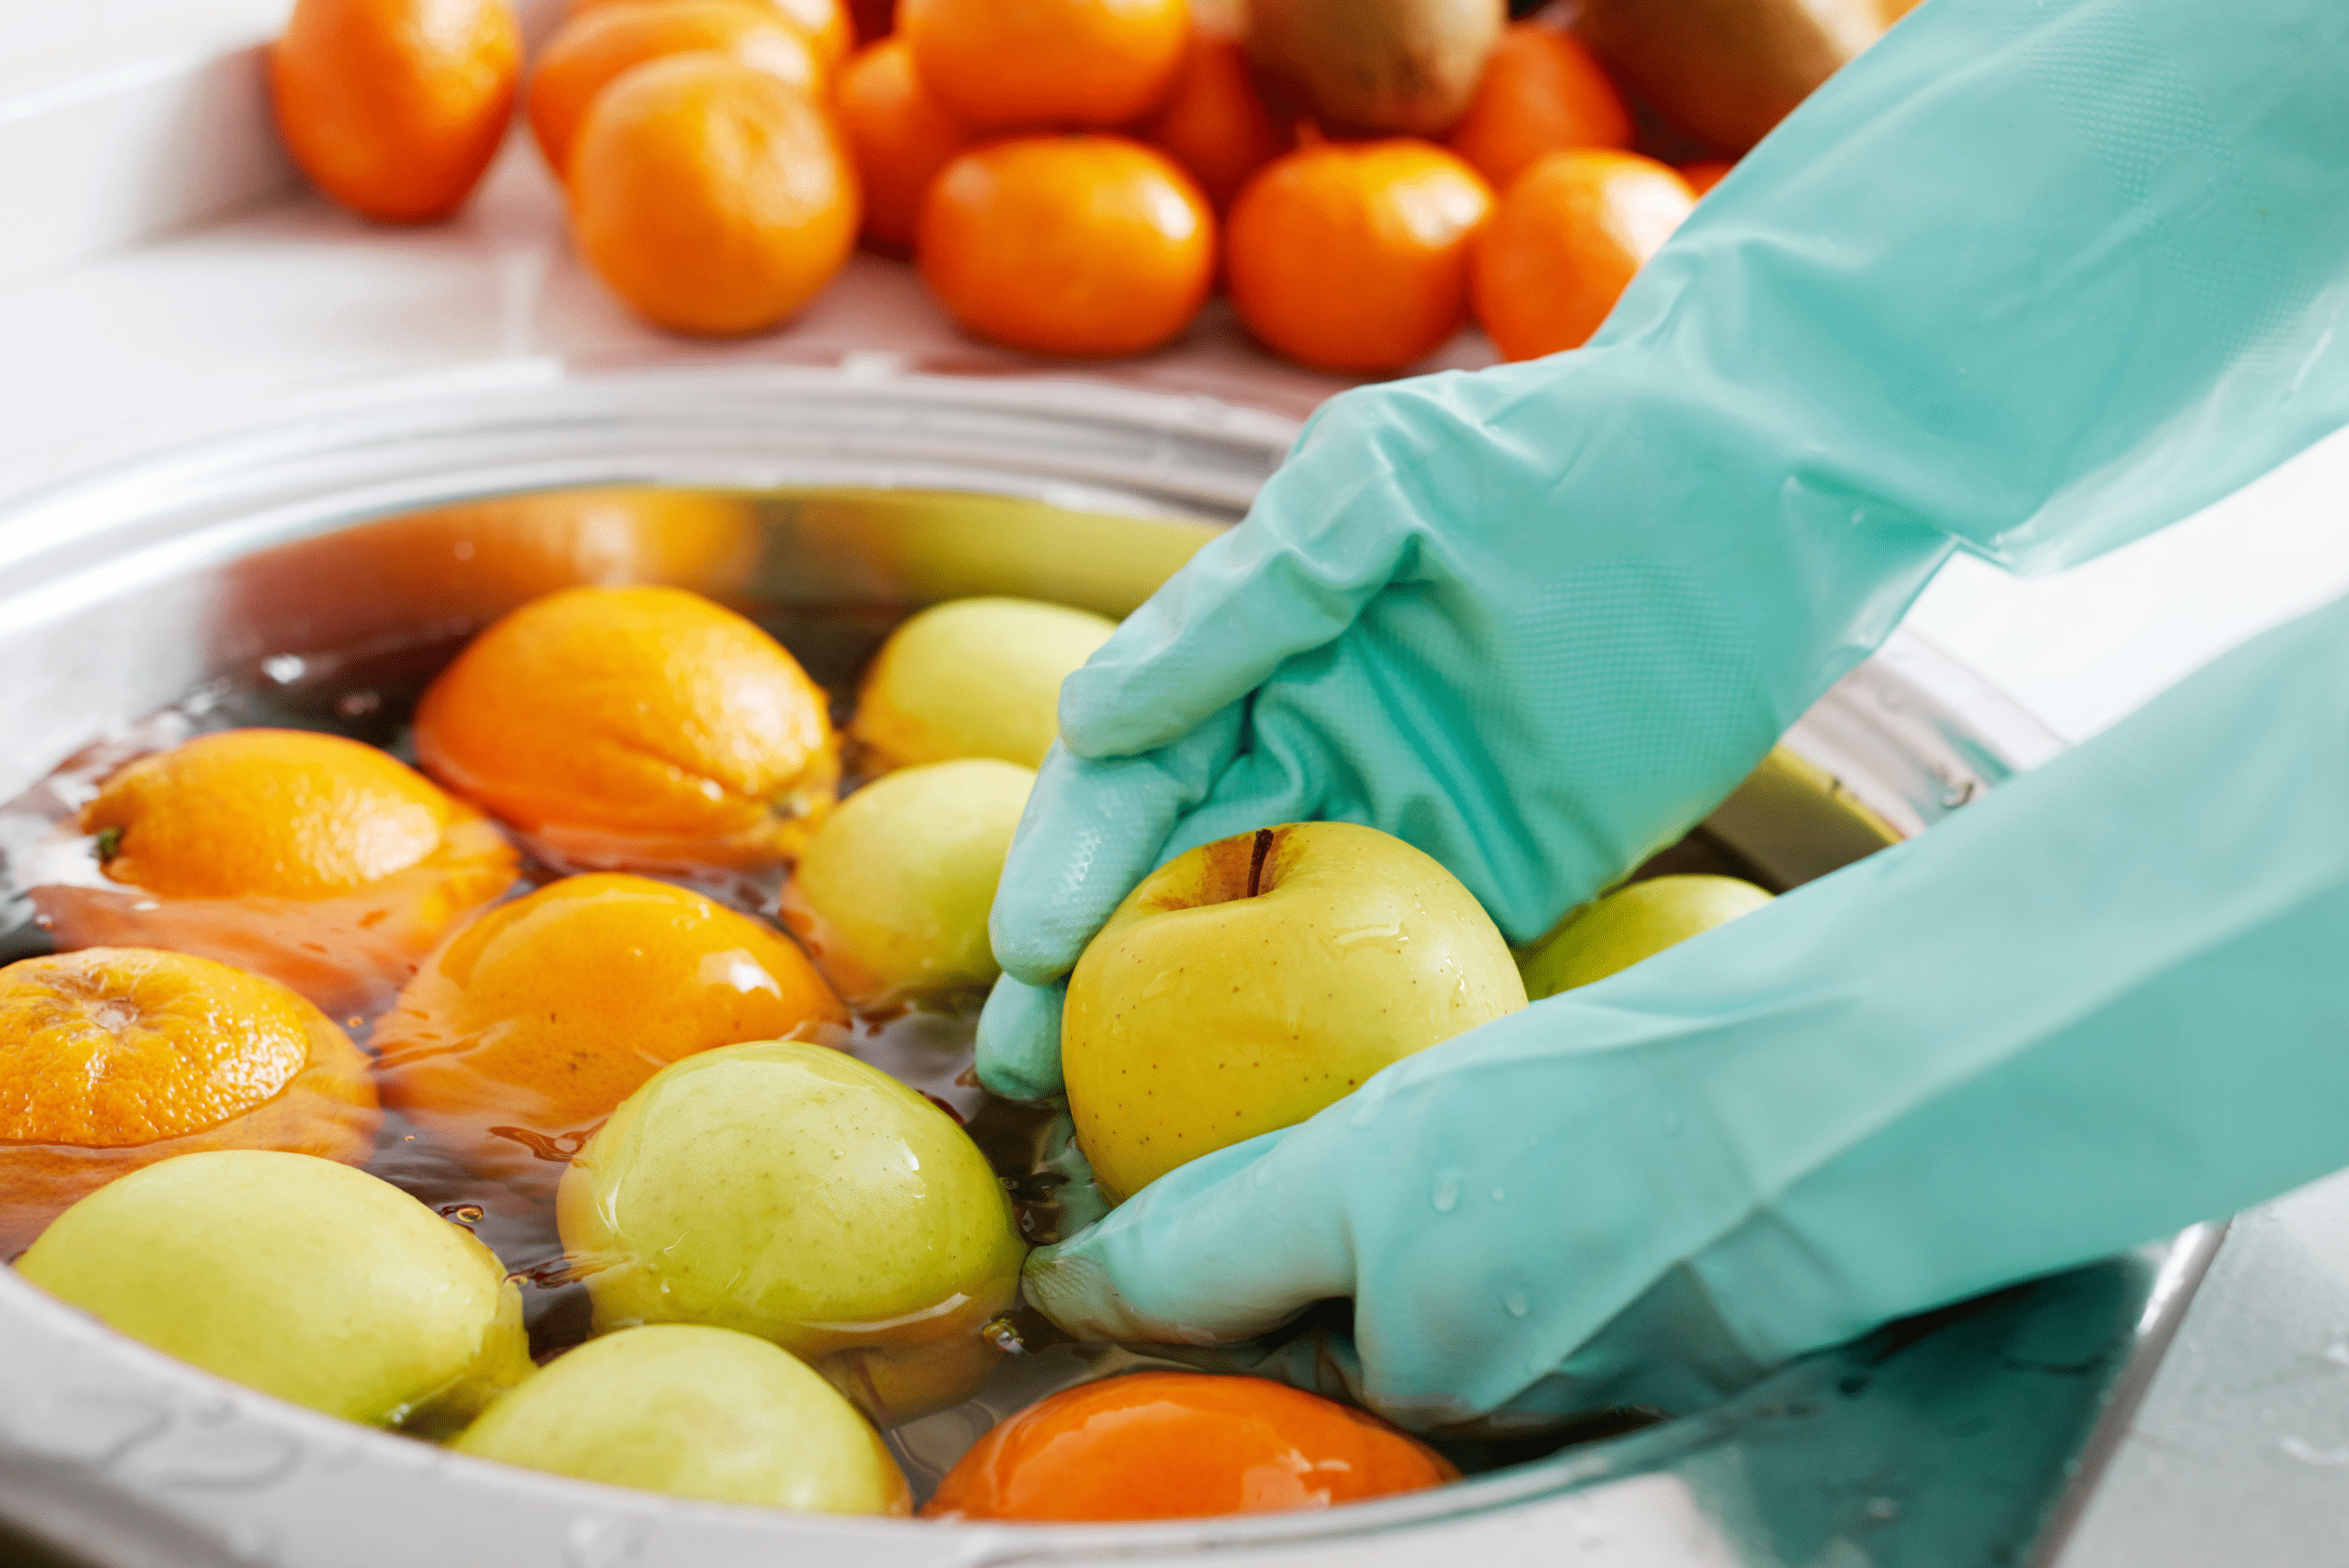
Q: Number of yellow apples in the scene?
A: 7